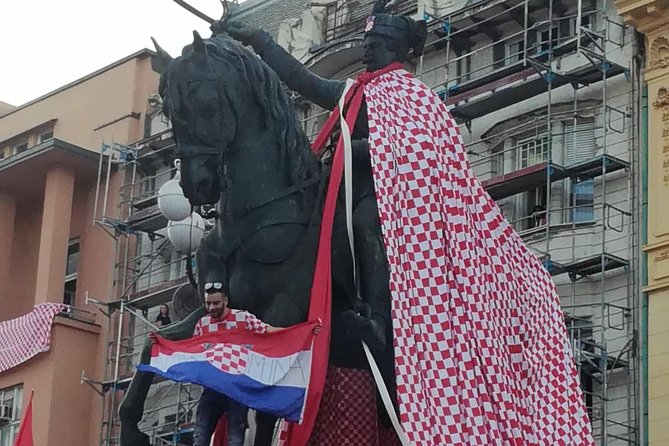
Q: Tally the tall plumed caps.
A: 1